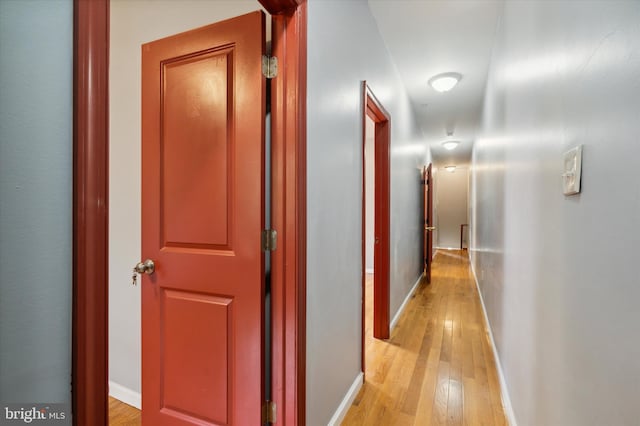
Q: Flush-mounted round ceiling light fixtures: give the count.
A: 3